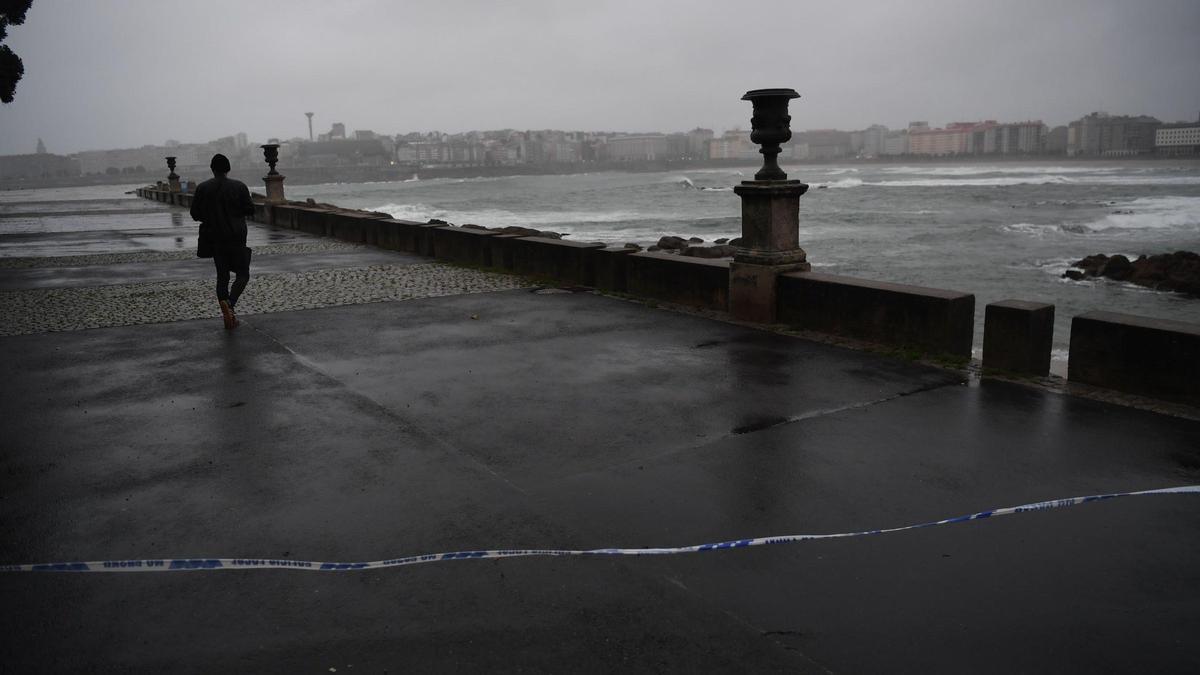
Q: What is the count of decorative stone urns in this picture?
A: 3